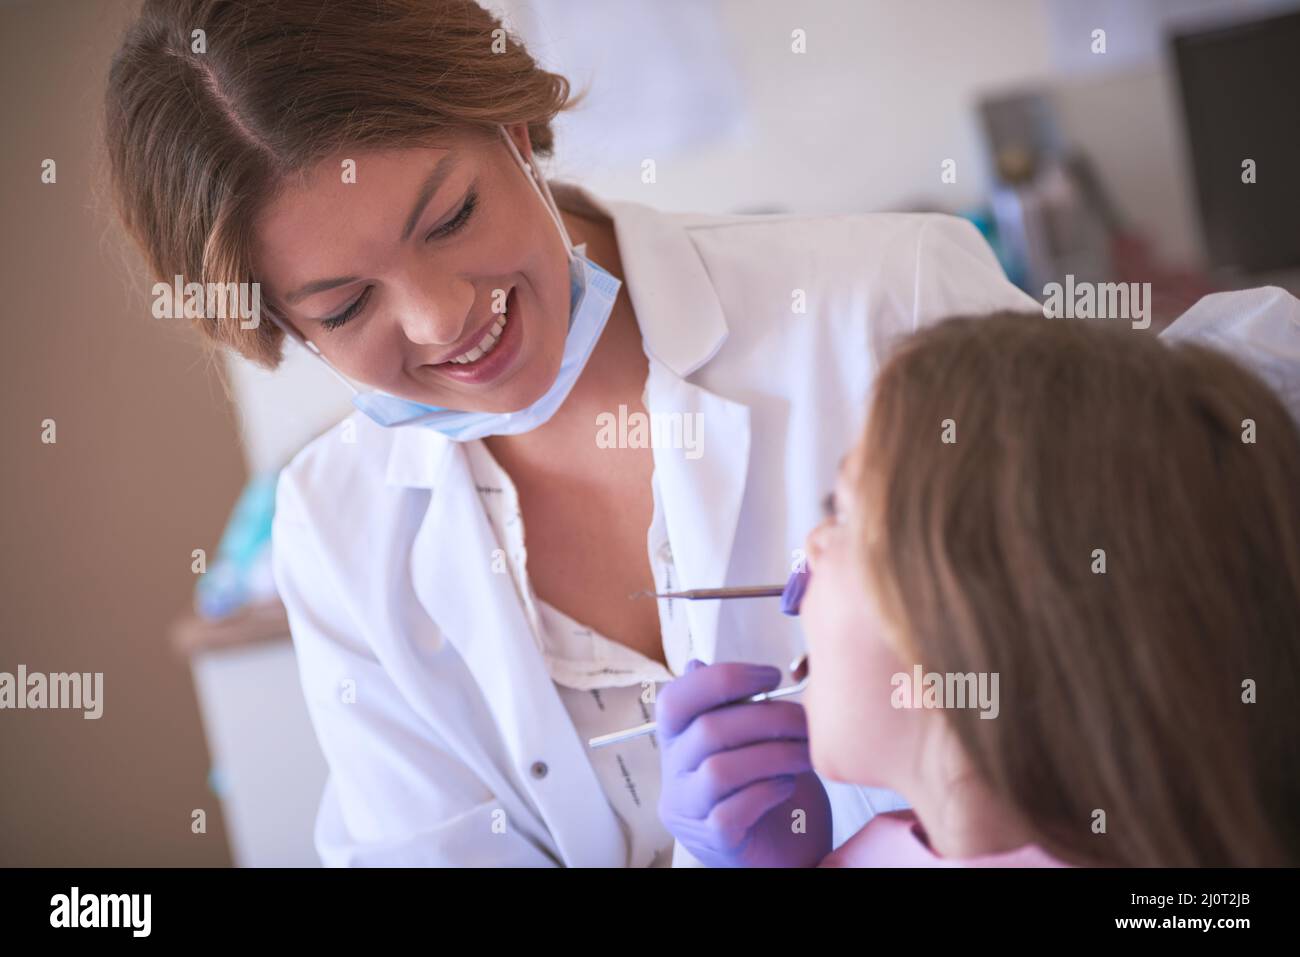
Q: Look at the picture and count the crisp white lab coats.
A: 1